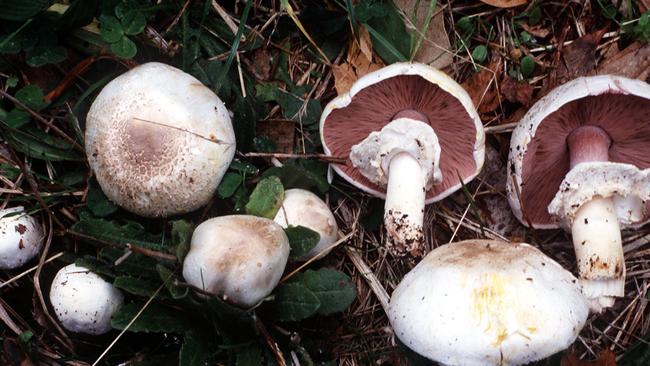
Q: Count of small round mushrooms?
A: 4